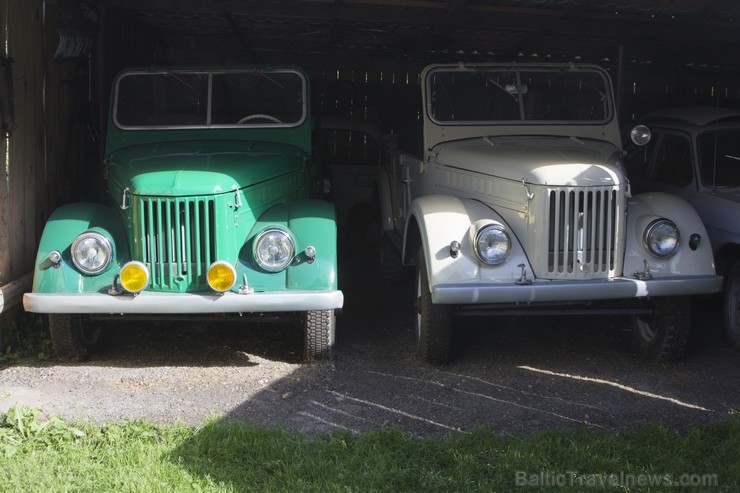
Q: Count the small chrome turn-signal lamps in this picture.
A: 4